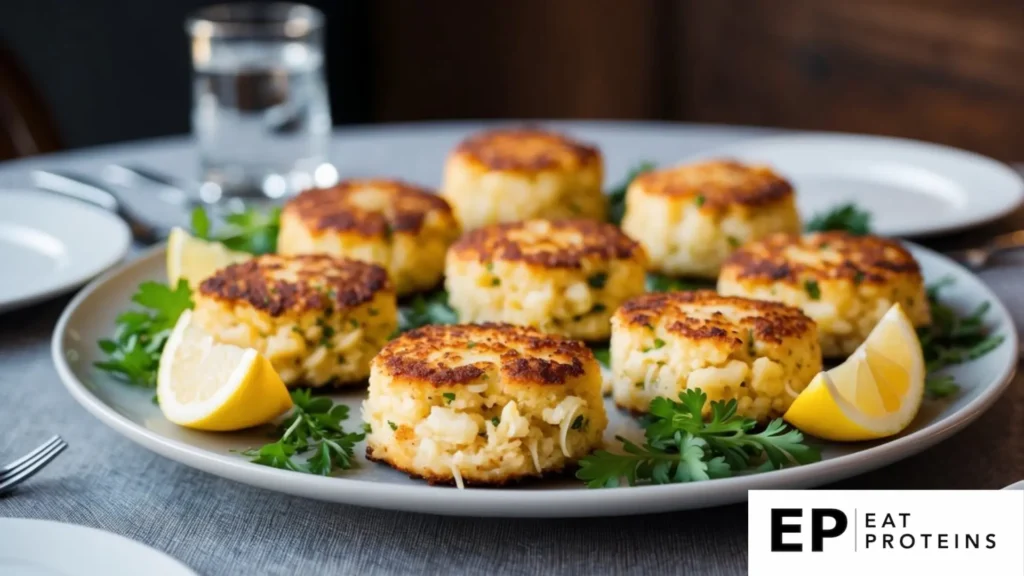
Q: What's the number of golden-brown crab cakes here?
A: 8